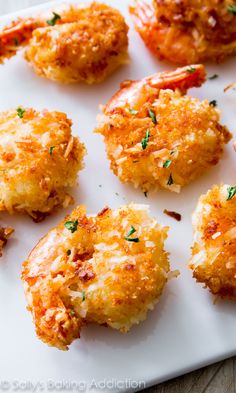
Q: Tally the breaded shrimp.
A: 6